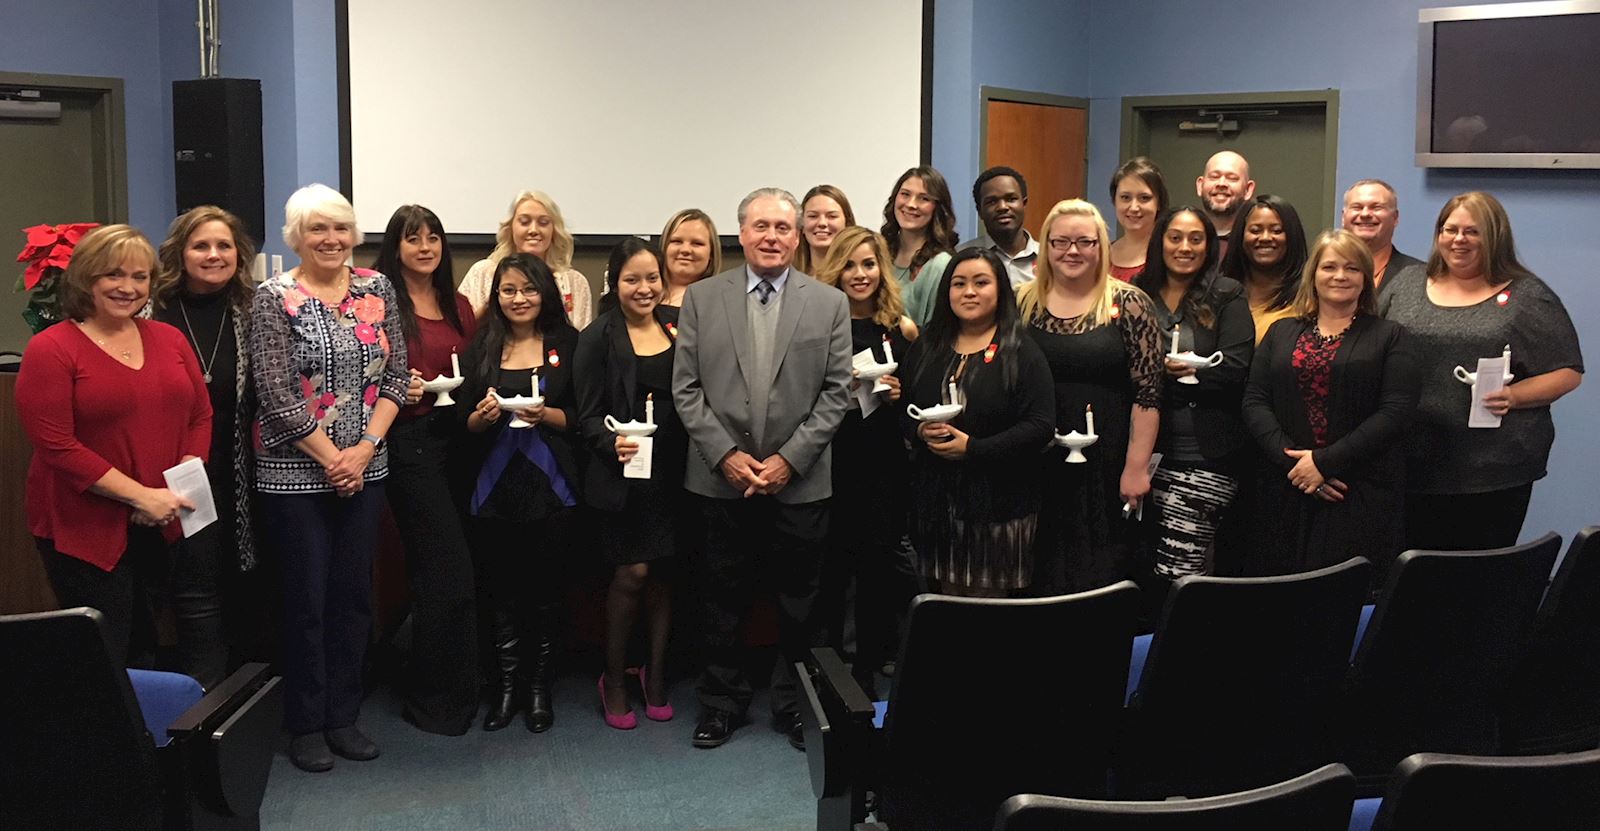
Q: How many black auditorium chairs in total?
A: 7